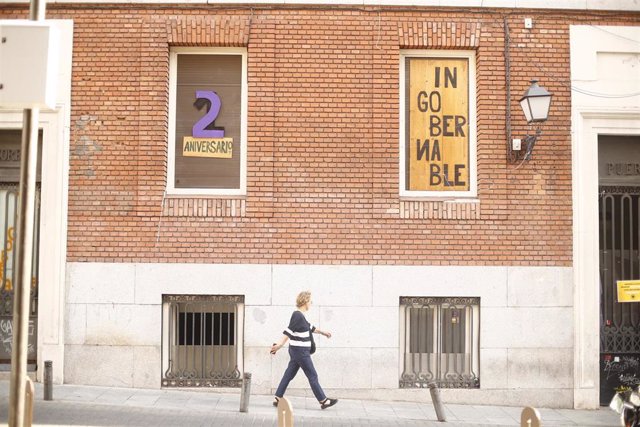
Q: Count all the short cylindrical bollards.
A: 3